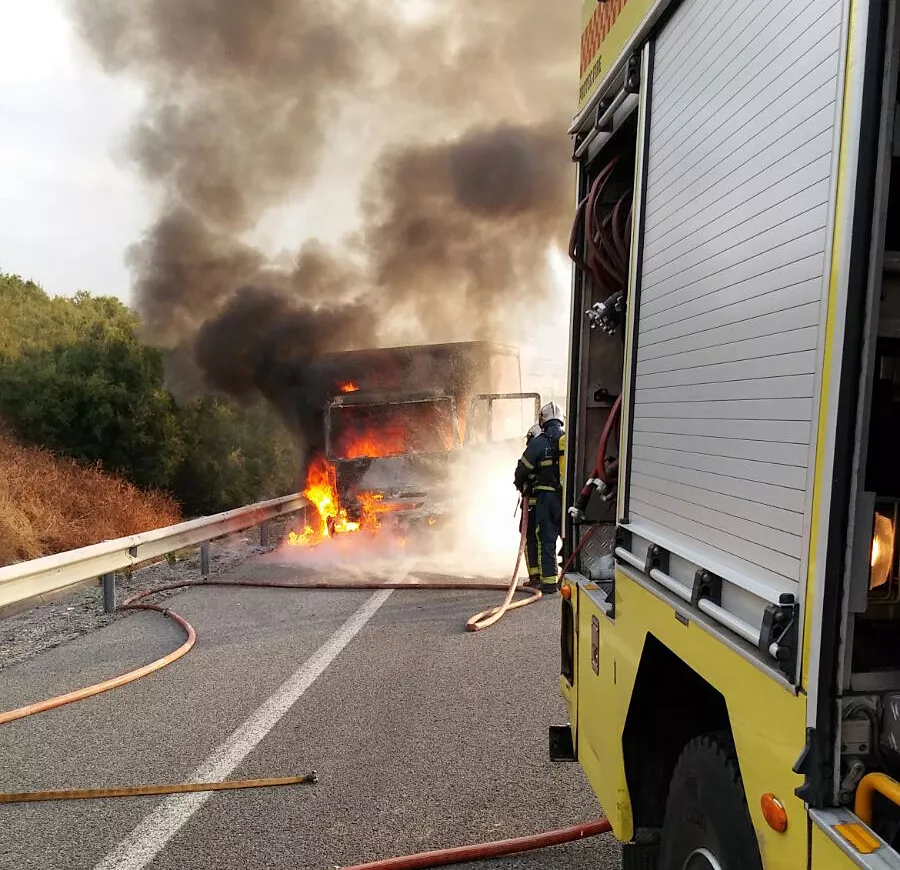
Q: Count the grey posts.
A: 3